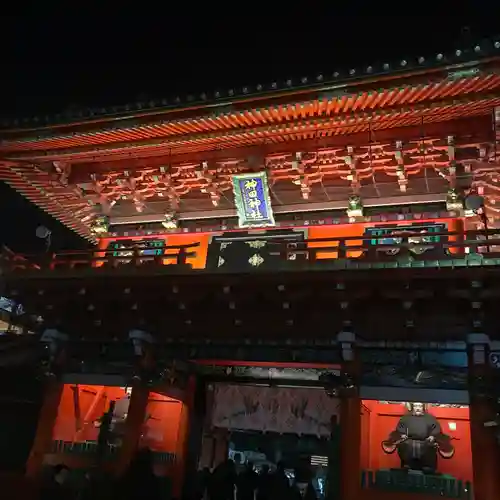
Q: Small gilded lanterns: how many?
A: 4